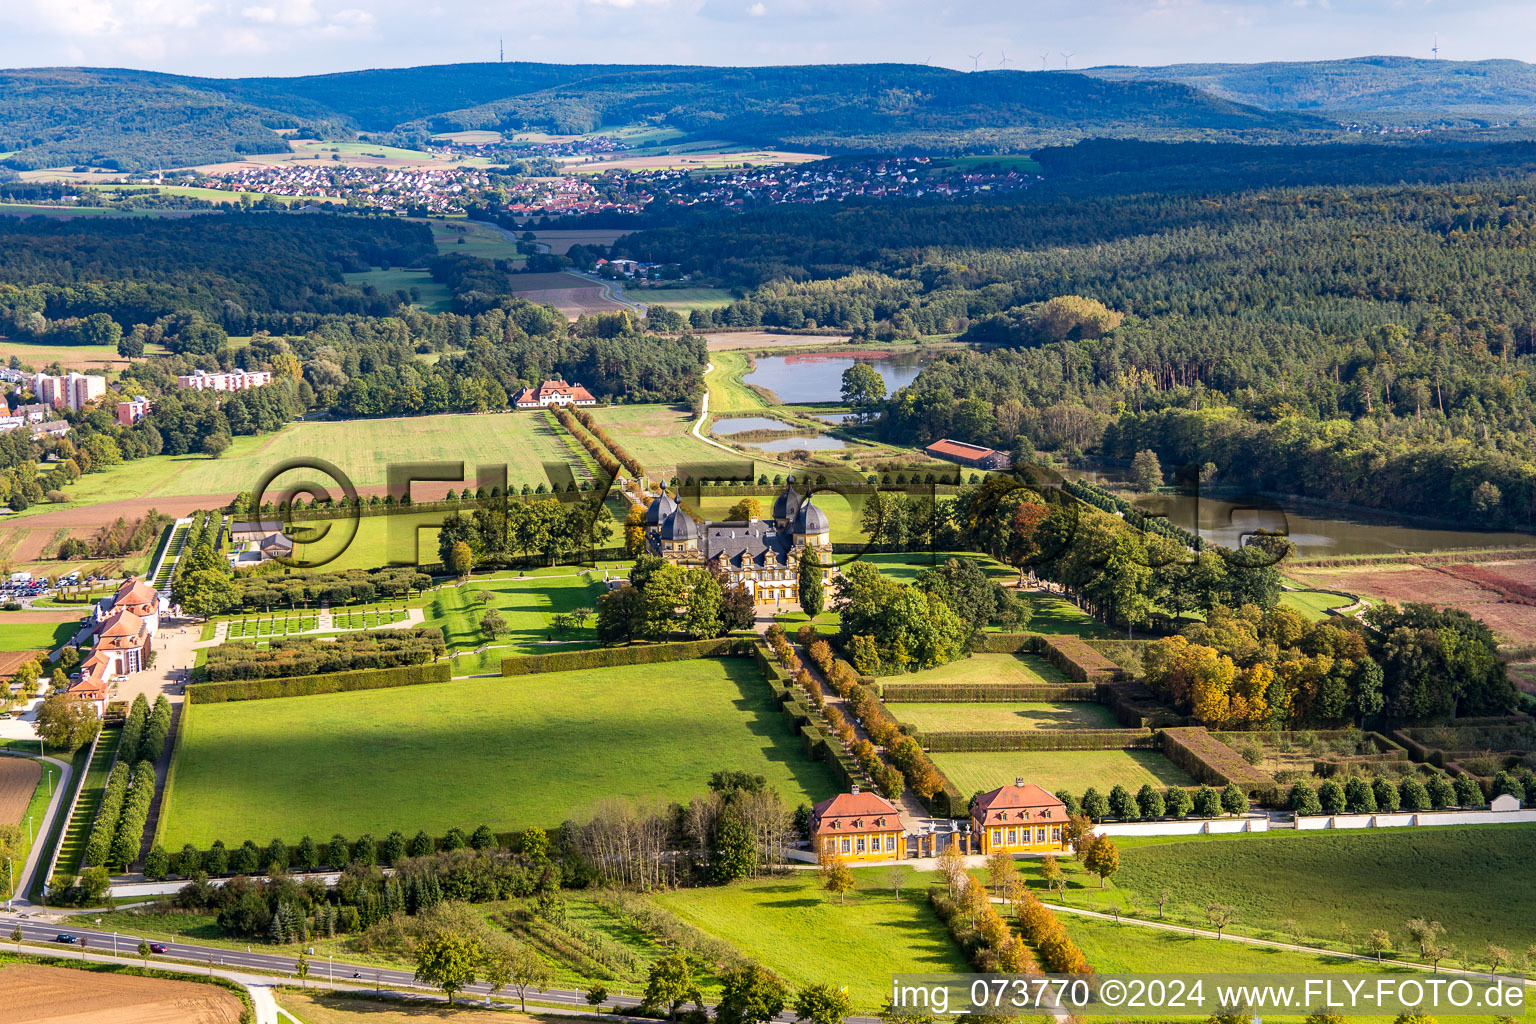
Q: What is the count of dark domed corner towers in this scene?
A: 4